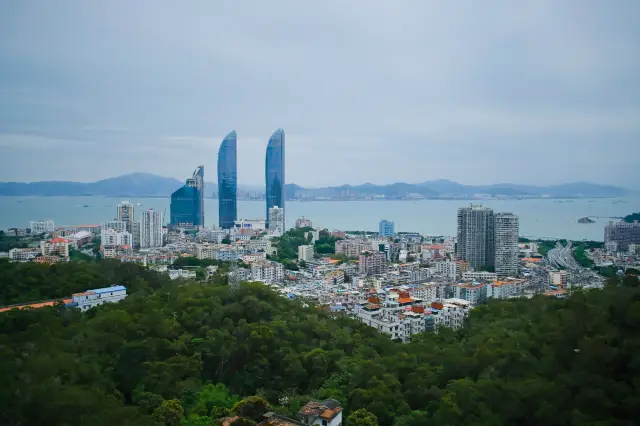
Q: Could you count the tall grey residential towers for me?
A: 2